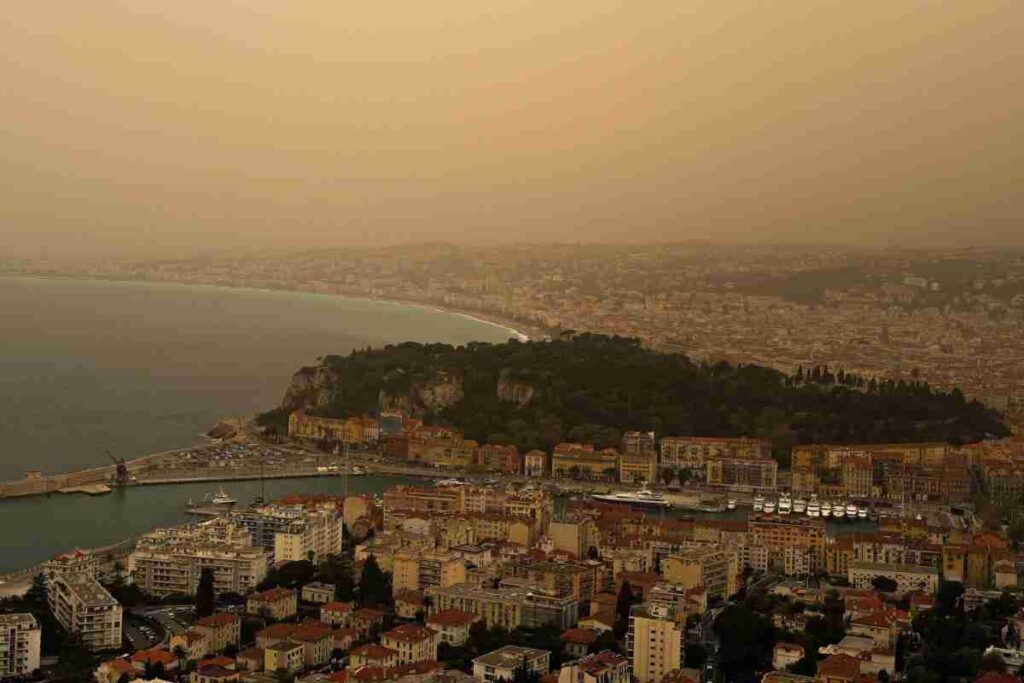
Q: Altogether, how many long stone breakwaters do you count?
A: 1